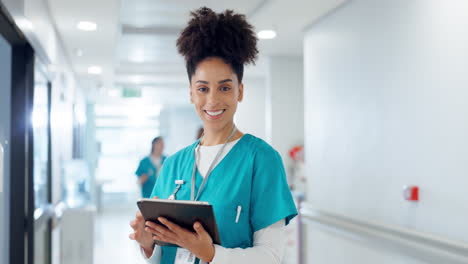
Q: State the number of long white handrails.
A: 1